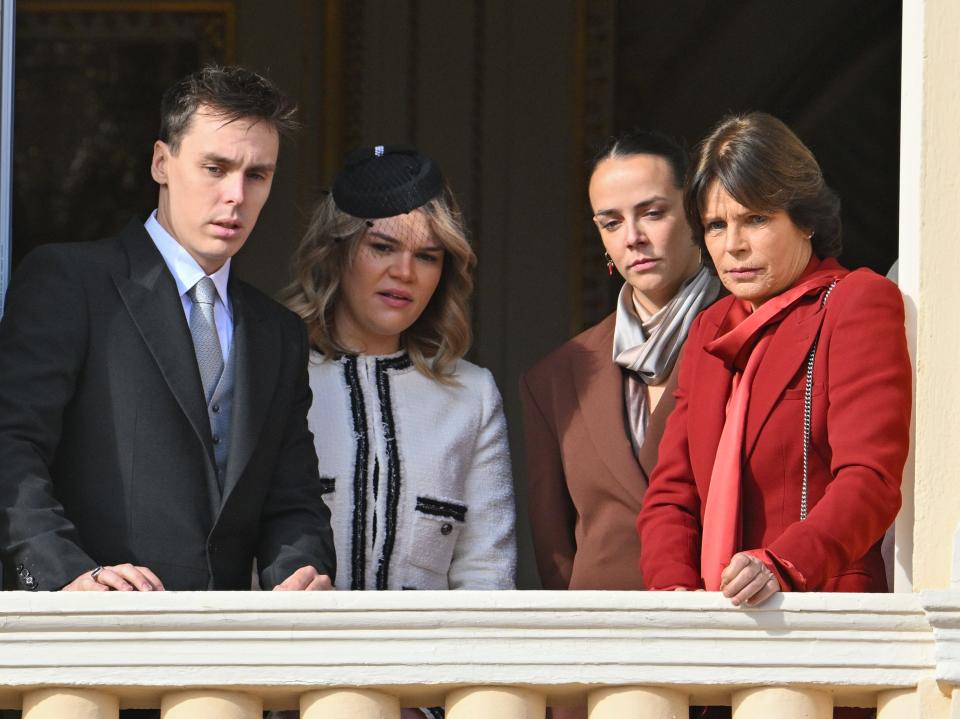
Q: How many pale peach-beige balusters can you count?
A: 7